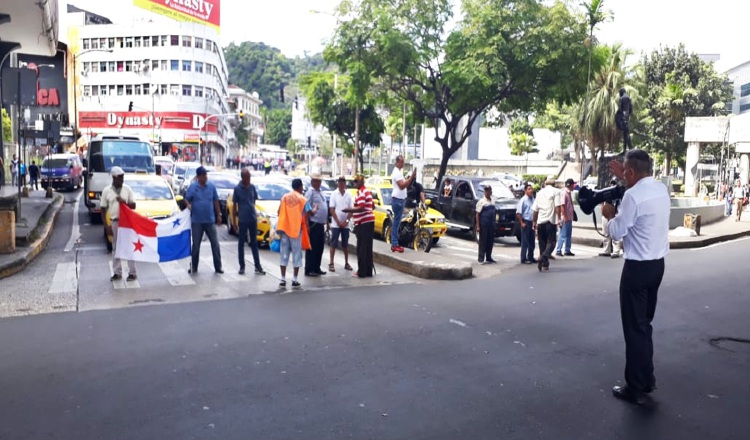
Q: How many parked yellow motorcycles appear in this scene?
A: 1